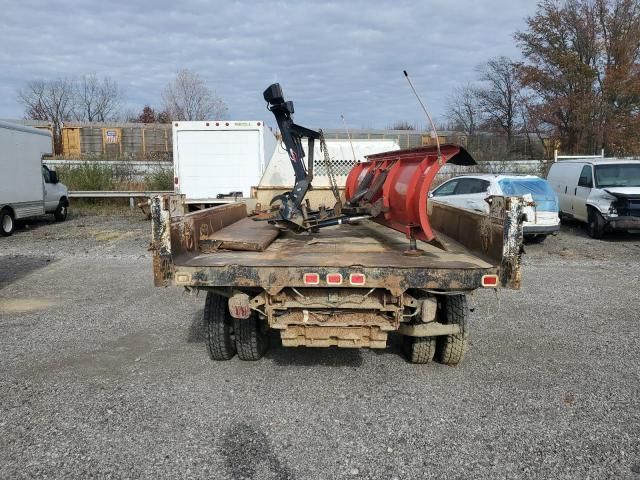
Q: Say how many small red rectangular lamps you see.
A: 4